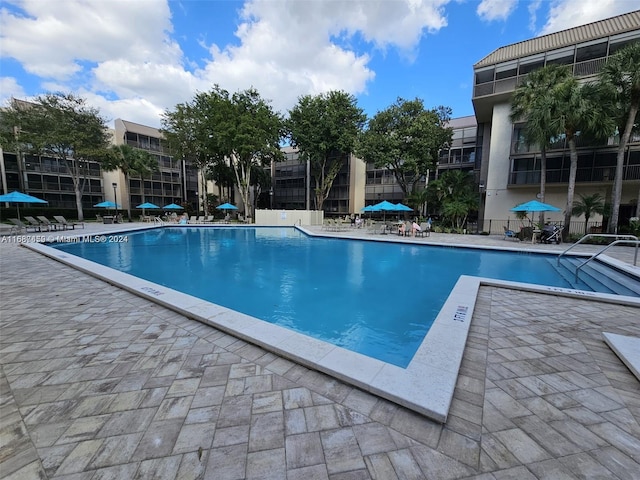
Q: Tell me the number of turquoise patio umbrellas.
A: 9